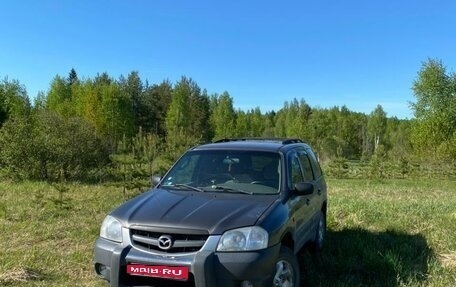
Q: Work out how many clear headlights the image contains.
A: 2